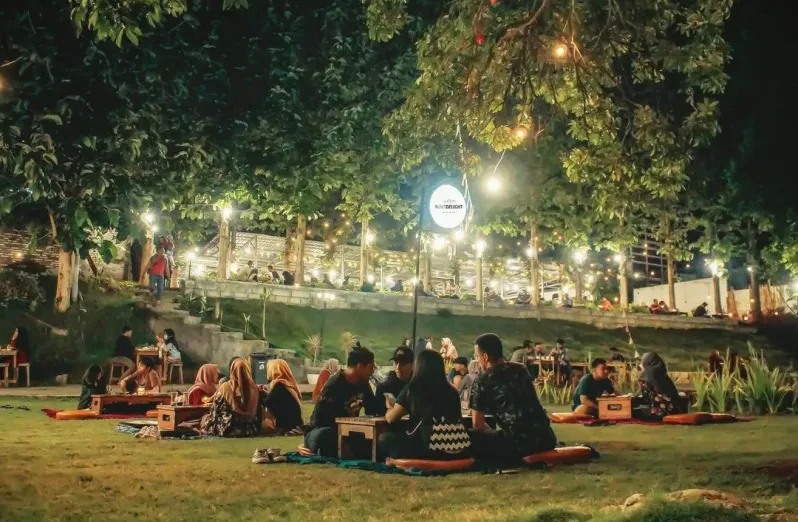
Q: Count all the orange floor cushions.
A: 7